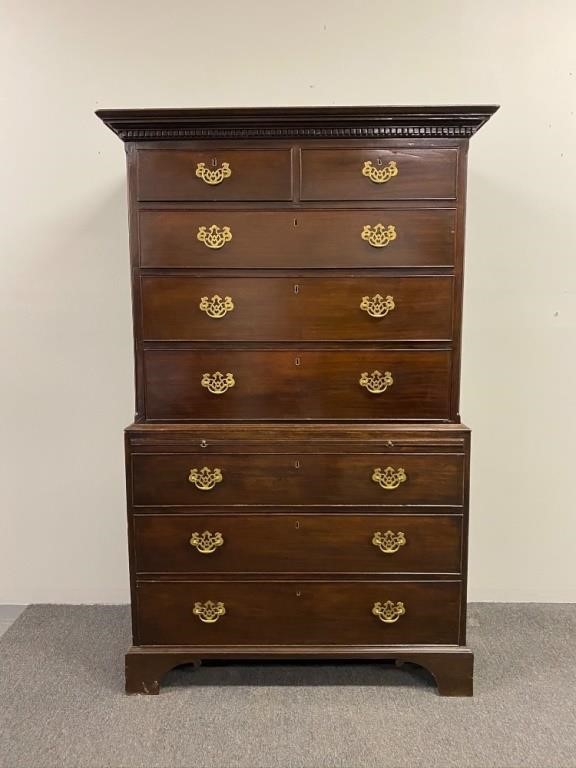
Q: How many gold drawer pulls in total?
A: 14